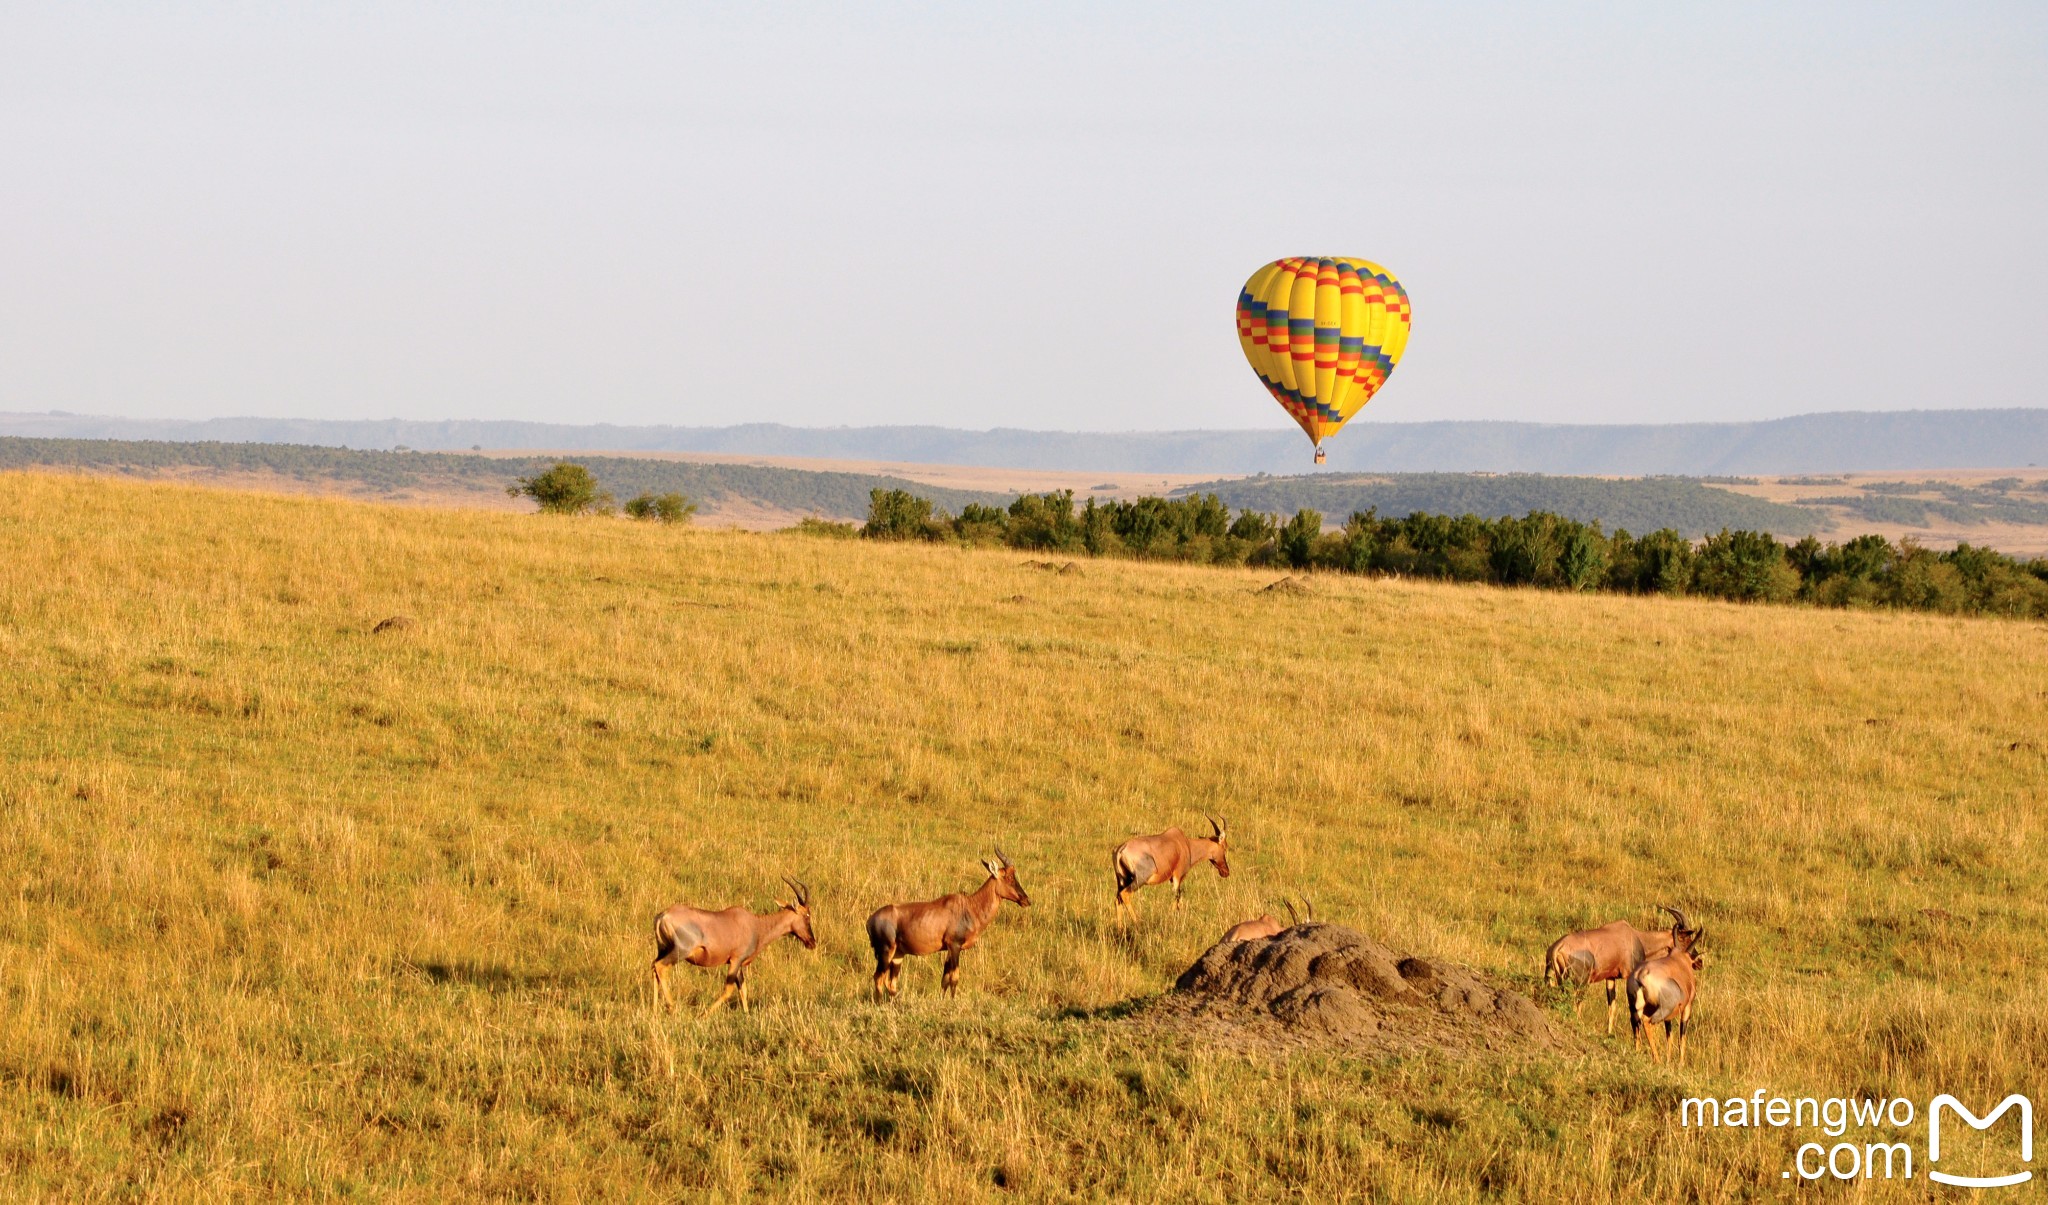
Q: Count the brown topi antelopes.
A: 6